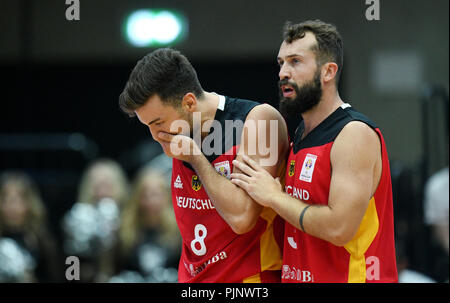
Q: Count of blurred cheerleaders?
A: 3